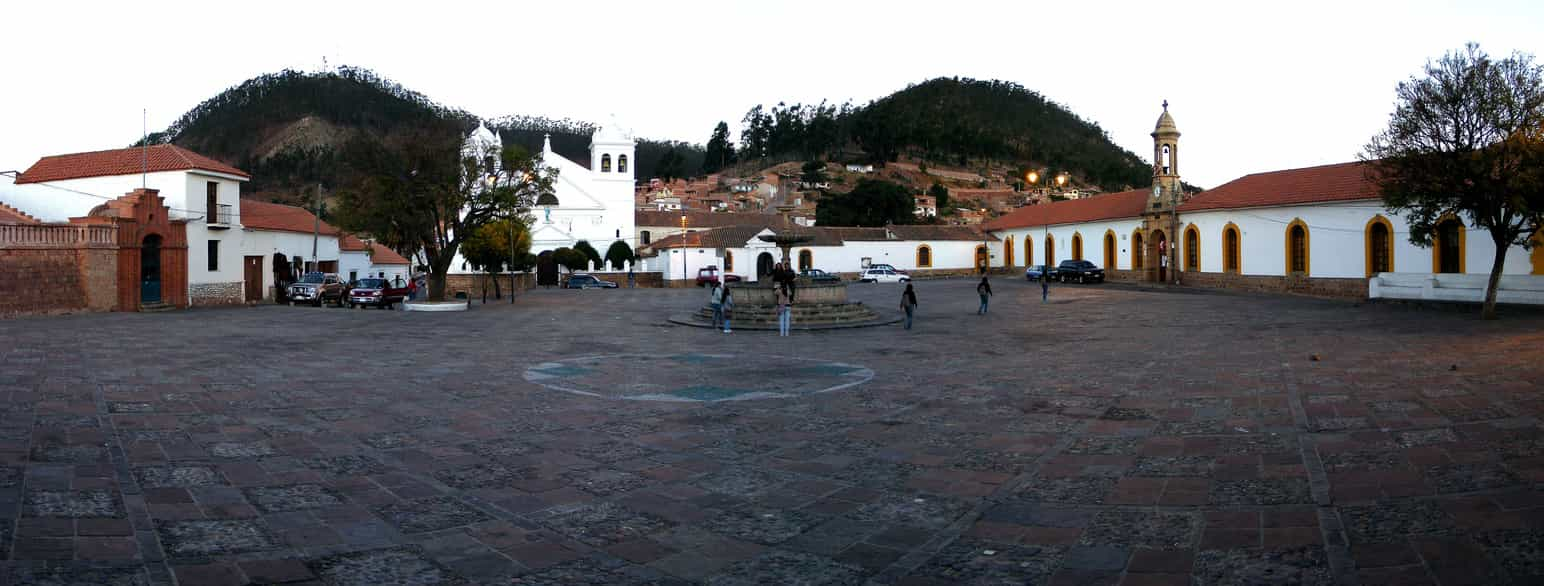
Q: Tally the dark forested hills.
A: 2